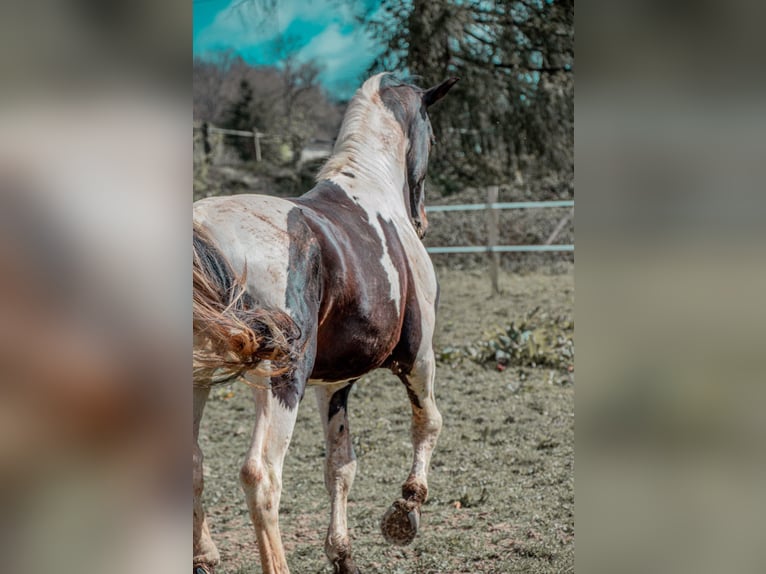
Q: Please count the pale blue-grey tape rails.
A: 2